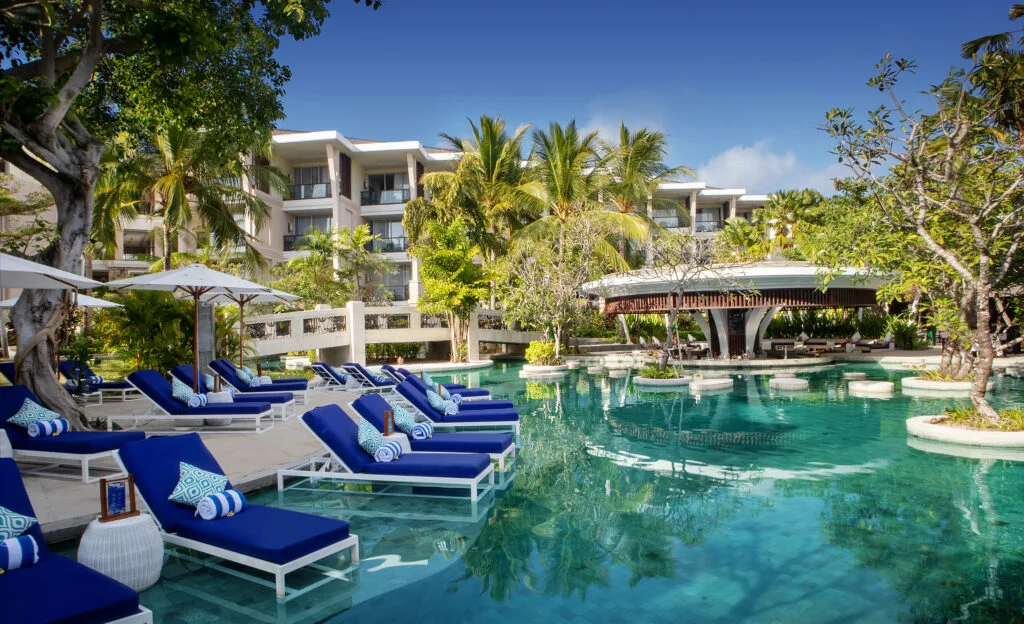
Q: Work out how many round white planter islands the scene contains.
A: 4